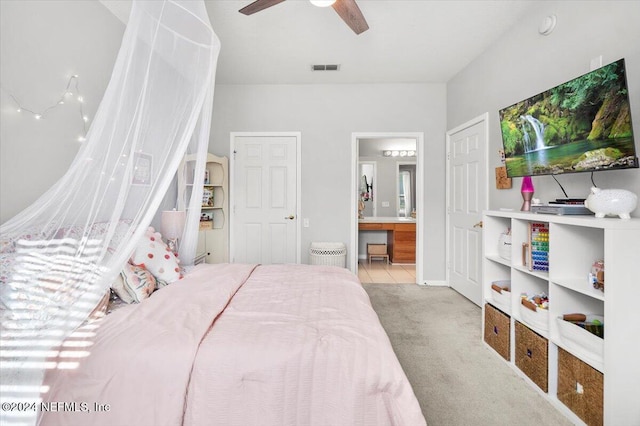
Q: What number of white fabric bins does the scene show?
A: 3